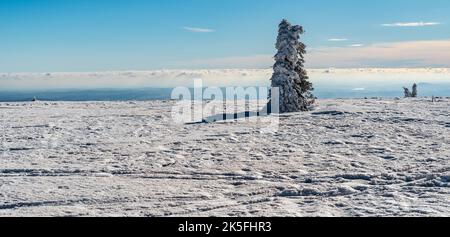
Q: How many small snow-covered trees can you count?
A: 2